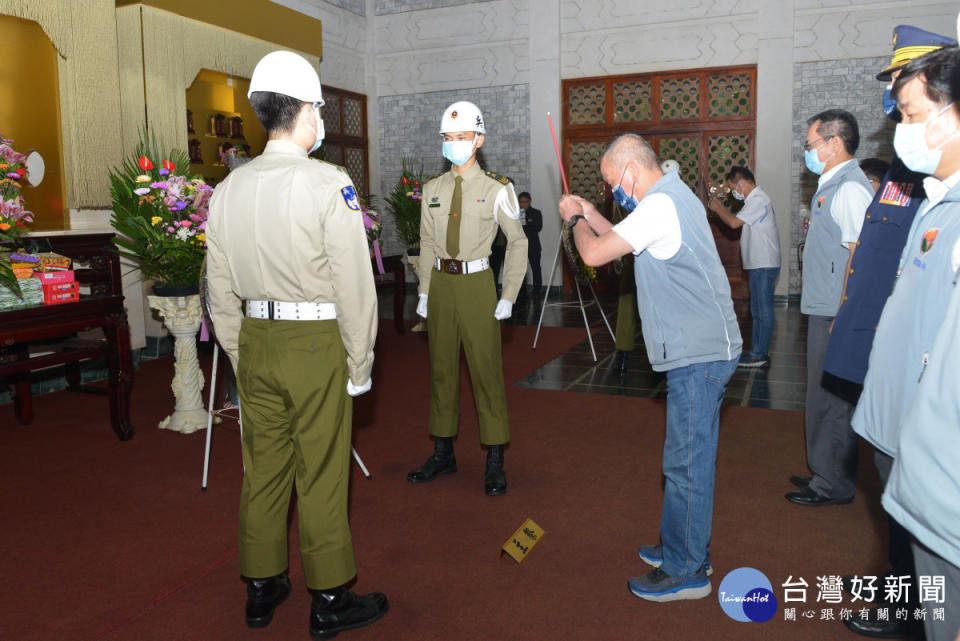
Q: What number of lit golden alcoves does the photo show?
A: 2